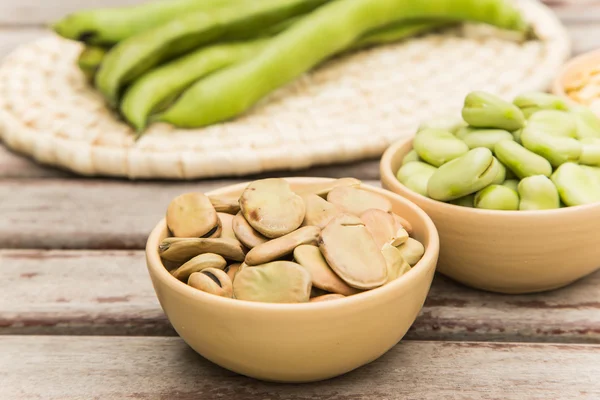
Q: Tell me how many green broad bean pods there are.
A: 5